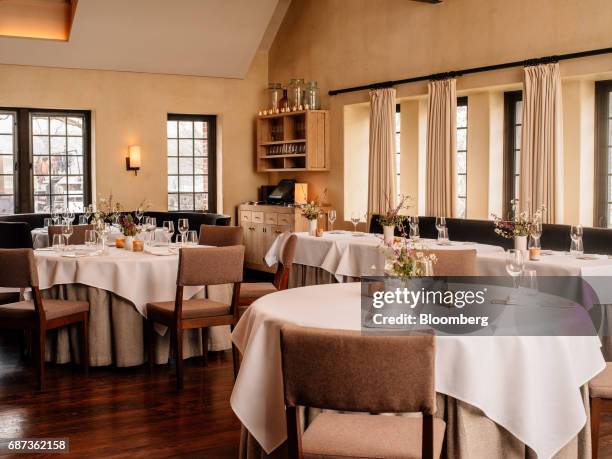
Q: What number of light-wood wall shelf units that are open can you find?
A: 1